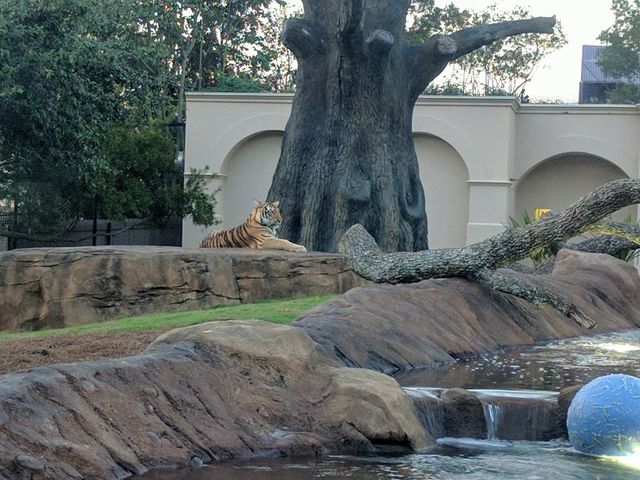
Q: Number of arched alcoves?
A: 3